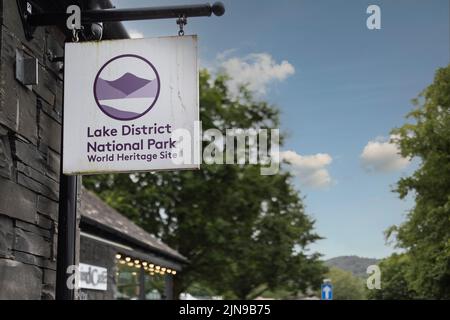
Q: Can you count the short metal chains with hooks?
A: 2